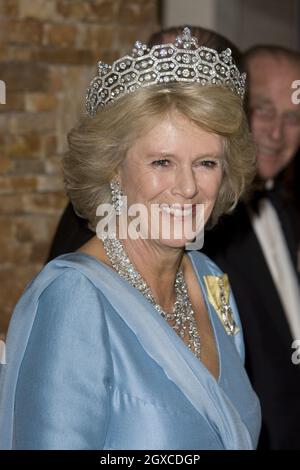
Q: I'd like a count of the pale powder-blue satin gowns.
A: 1